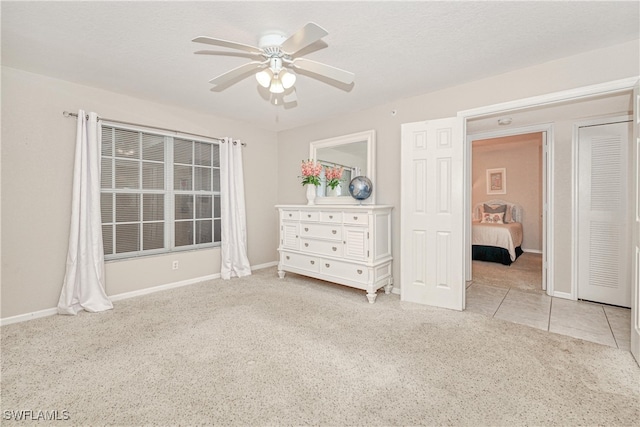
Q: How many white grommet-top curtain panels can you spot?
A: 2